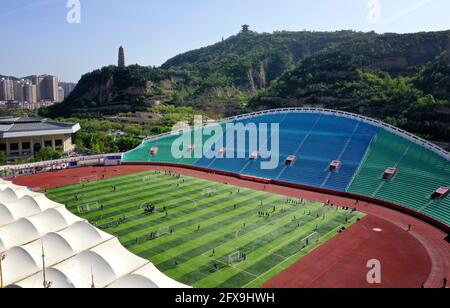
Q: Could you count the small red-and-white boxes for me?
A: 8